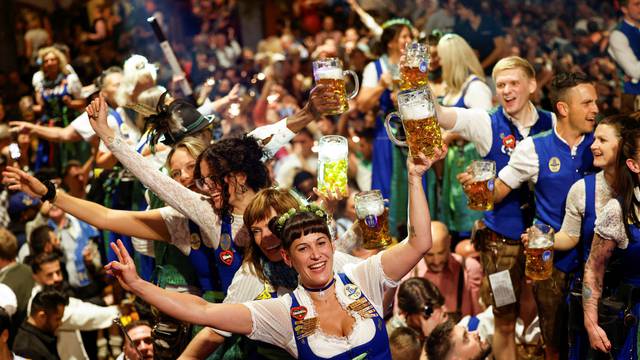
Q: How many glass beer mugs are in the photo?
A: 7